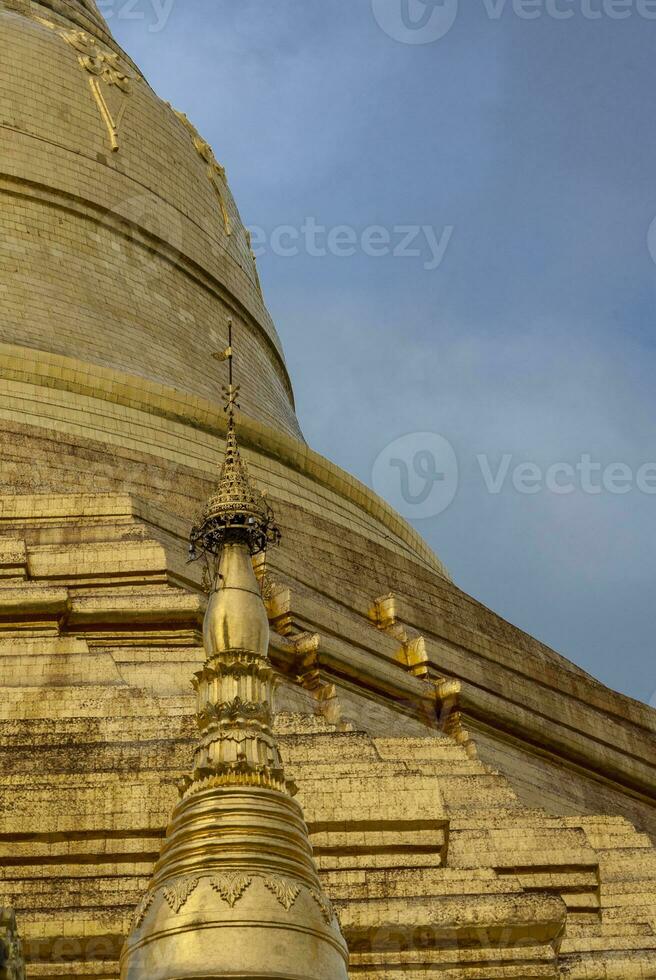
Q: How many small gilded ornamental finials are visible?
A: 1